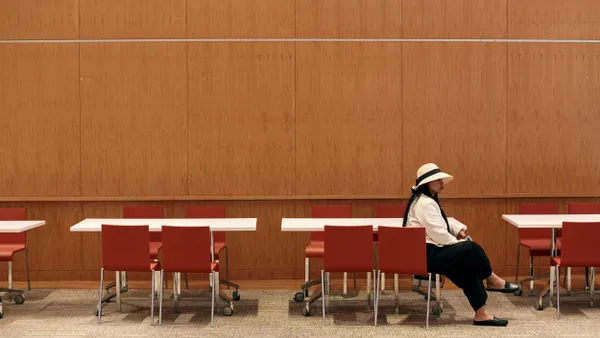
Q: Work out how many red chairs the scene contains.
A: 12